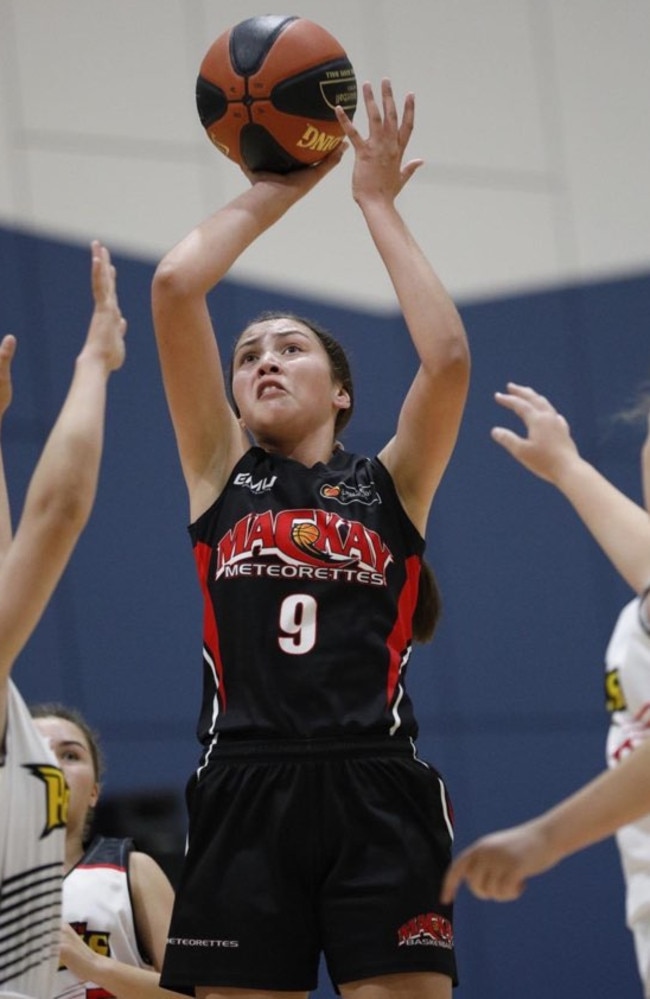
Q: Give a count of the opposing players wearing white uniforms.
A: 3